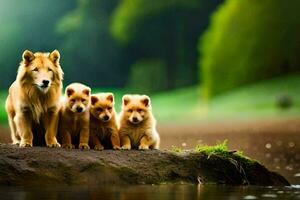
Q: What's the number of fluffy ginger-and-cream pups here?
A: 3